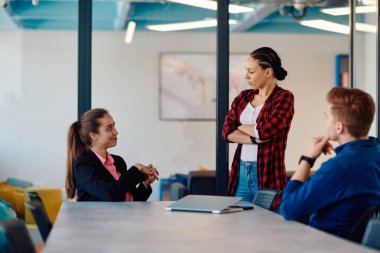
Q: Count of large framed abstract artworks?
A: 1